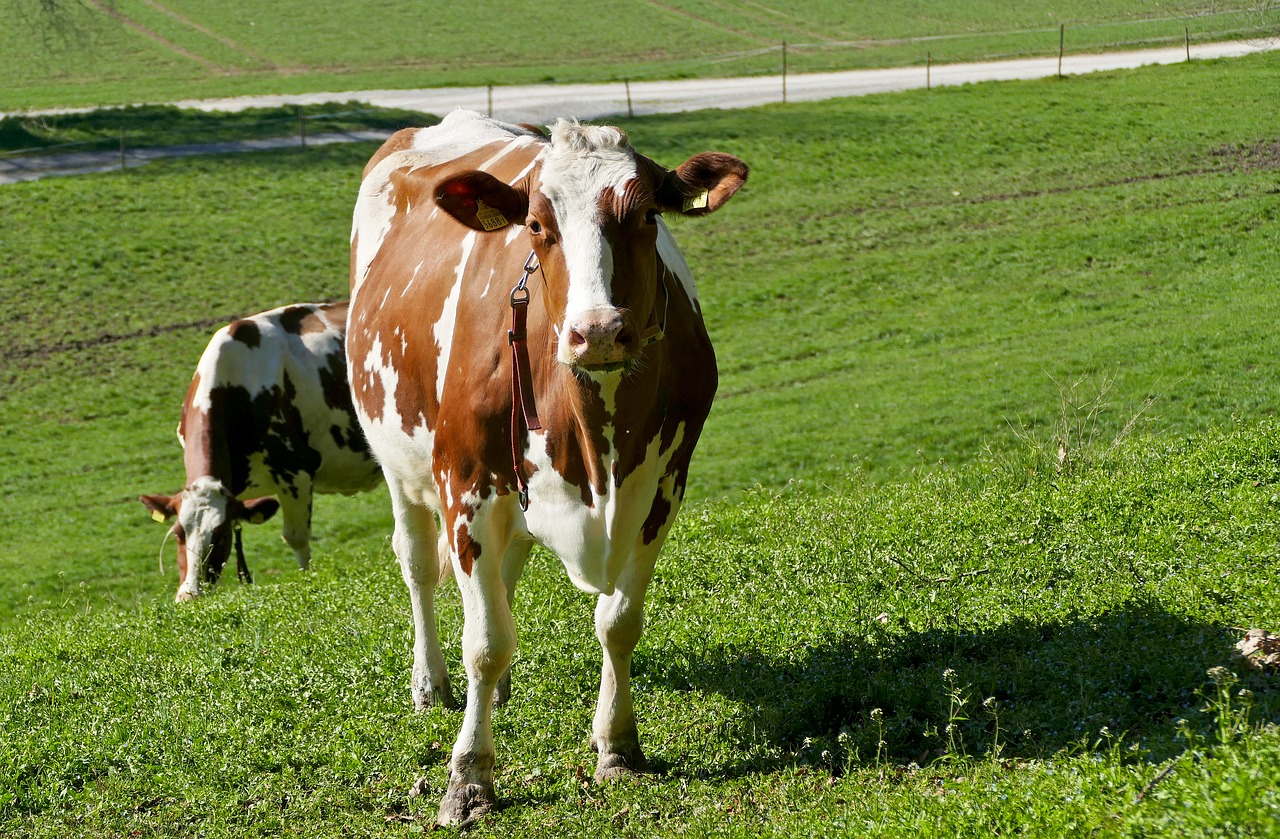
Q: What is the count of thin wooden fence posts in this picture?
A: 8